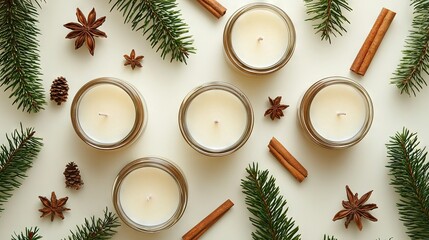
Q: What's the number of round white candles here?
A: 5